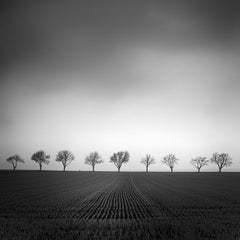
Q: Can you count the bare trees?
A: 9